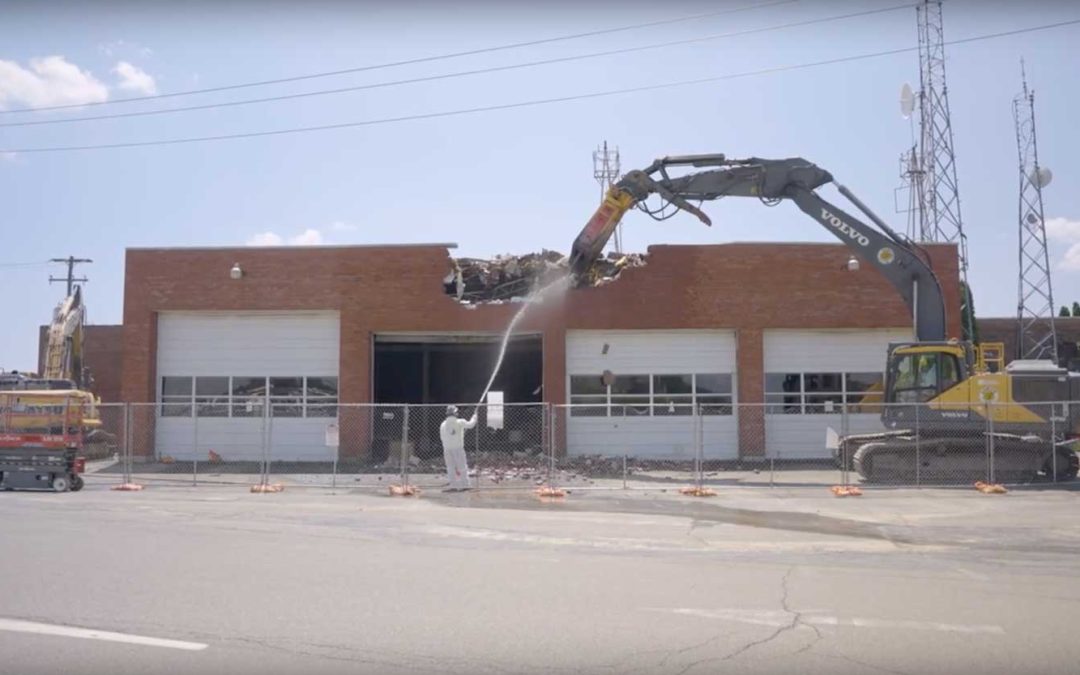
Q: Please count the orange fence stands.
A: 7